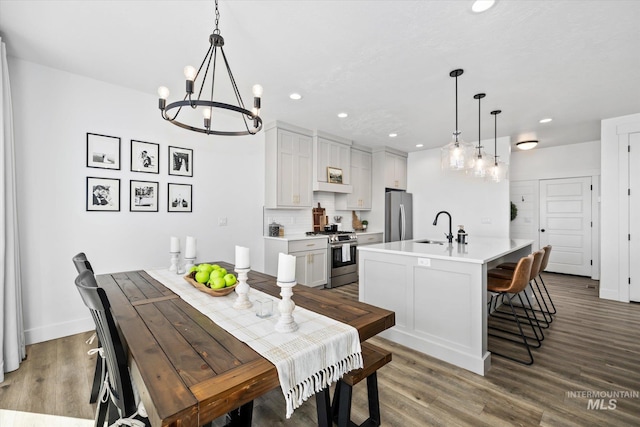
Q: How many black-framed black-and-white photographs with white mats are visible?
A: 6